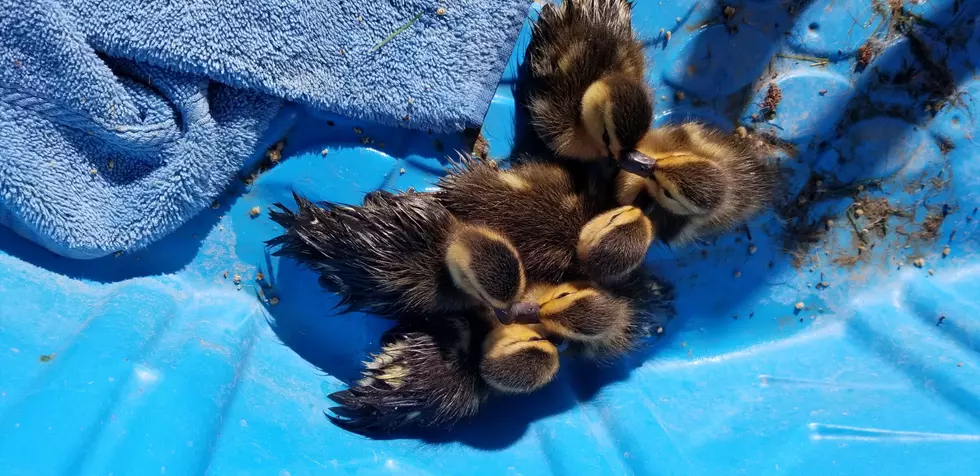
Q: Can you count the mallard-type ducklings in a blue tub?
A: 6